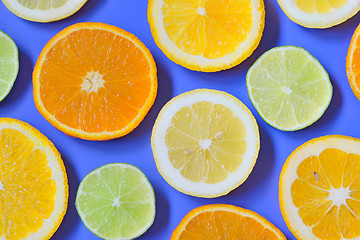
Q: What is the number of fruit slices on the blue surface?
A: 12